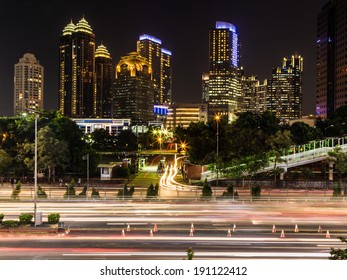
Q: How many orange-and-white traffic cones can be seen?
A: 13